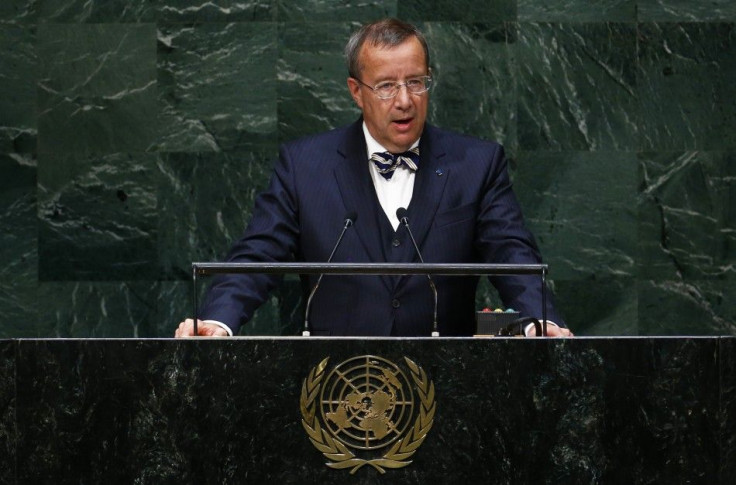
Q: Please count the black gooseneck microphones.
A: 2